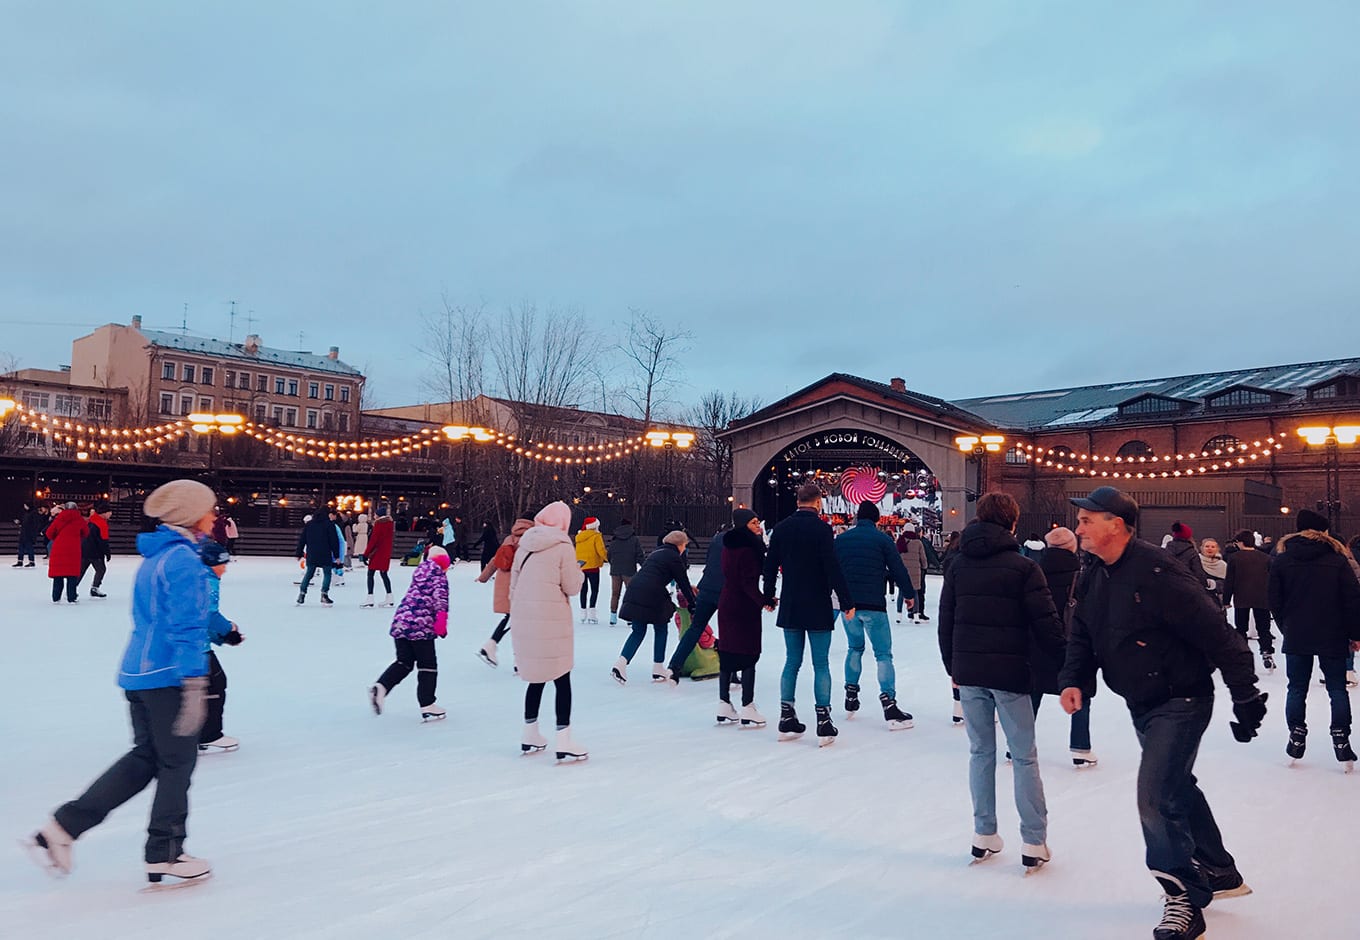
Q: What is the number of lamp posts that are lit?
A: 6